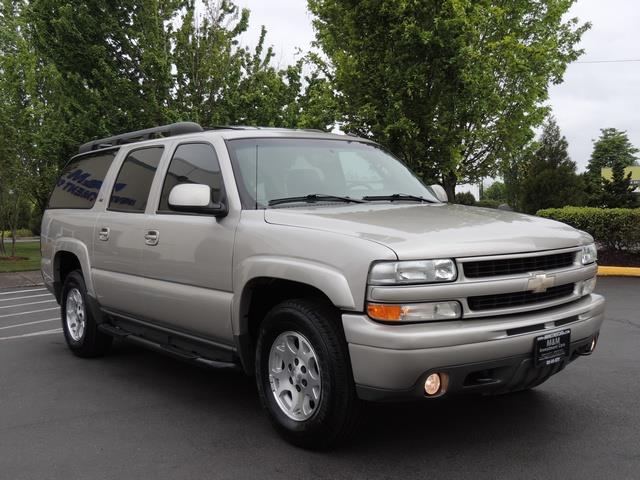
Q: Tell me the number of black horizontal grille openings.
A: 2